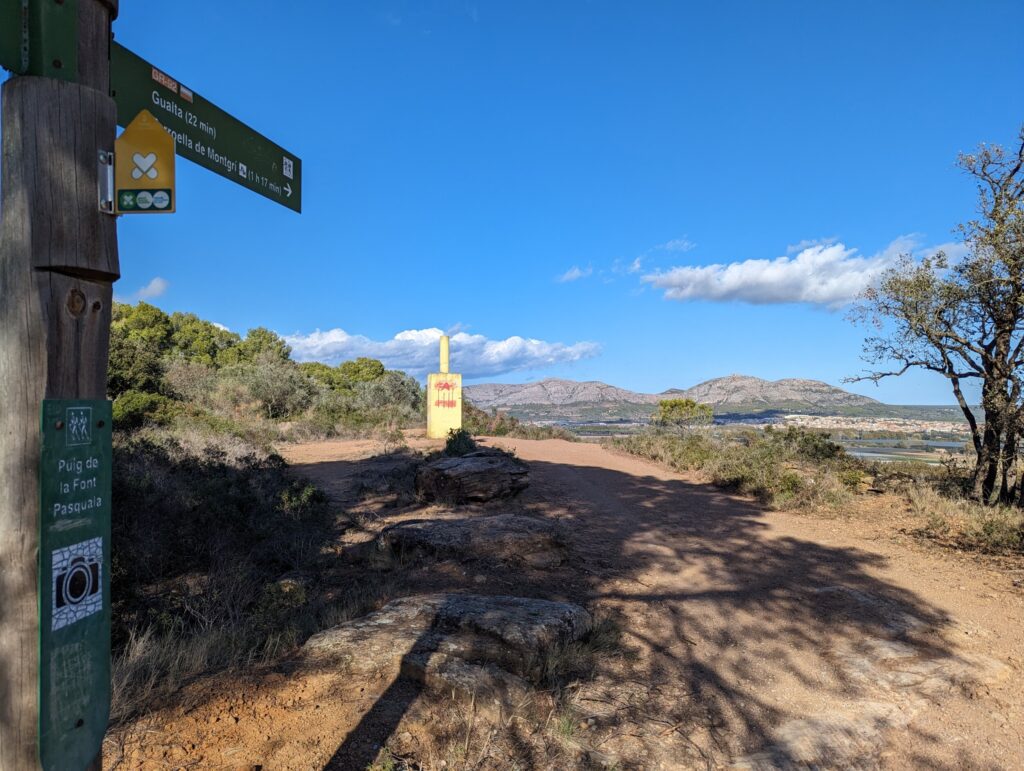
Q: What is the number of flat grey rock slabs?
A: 3